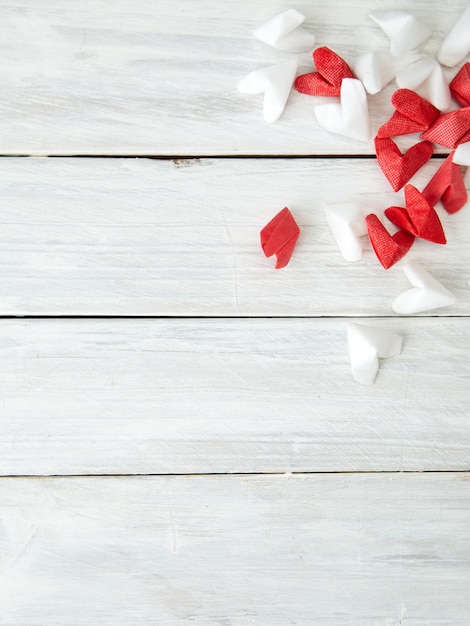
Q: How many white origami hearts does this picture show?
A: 11